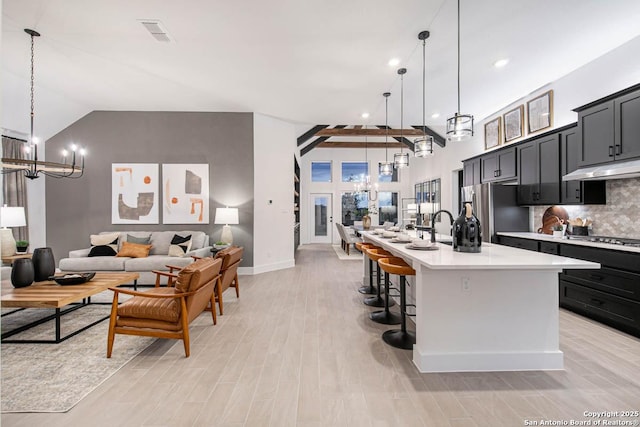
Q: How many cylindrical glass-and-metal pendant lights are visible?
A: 4